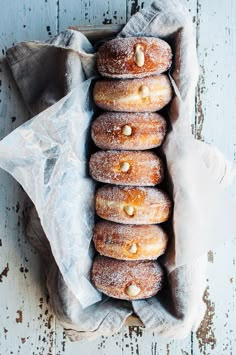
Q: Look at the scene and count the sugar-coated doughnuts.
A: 7